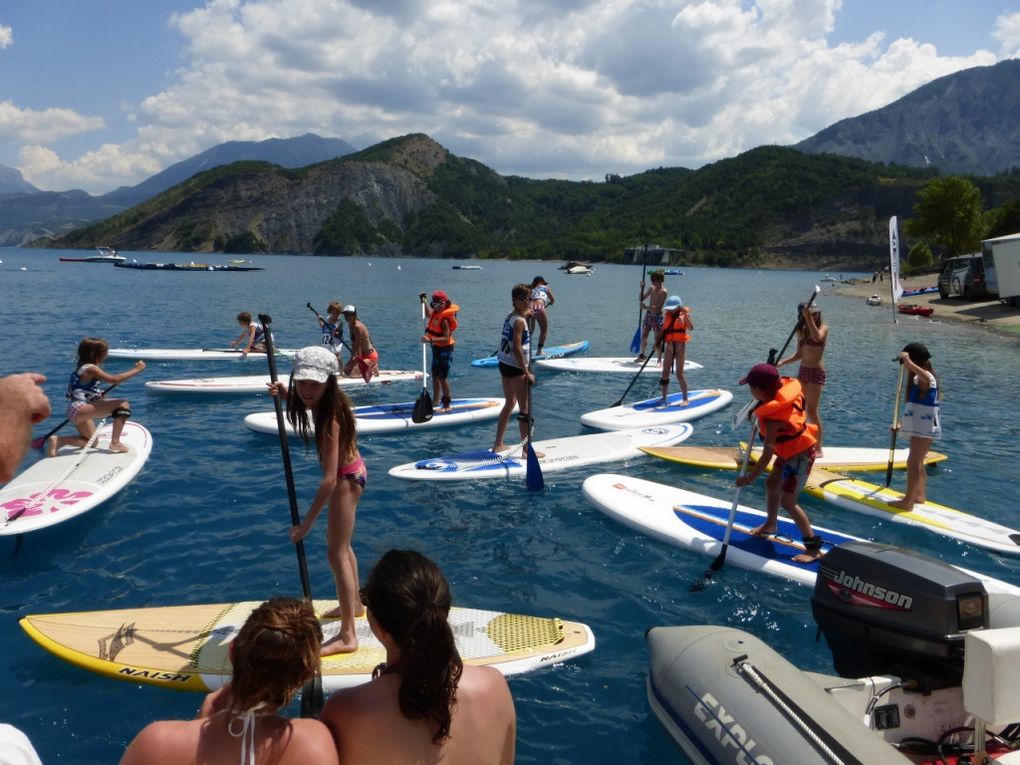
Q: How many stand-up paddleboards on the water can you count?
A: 12